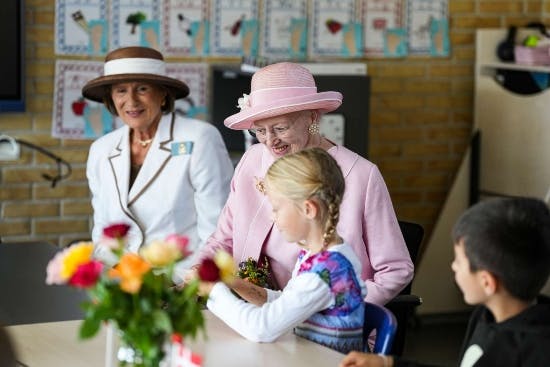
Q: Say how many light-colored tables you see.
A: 1